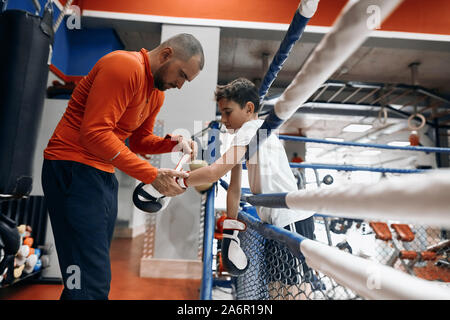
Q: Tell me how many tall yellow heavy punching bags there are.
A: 0